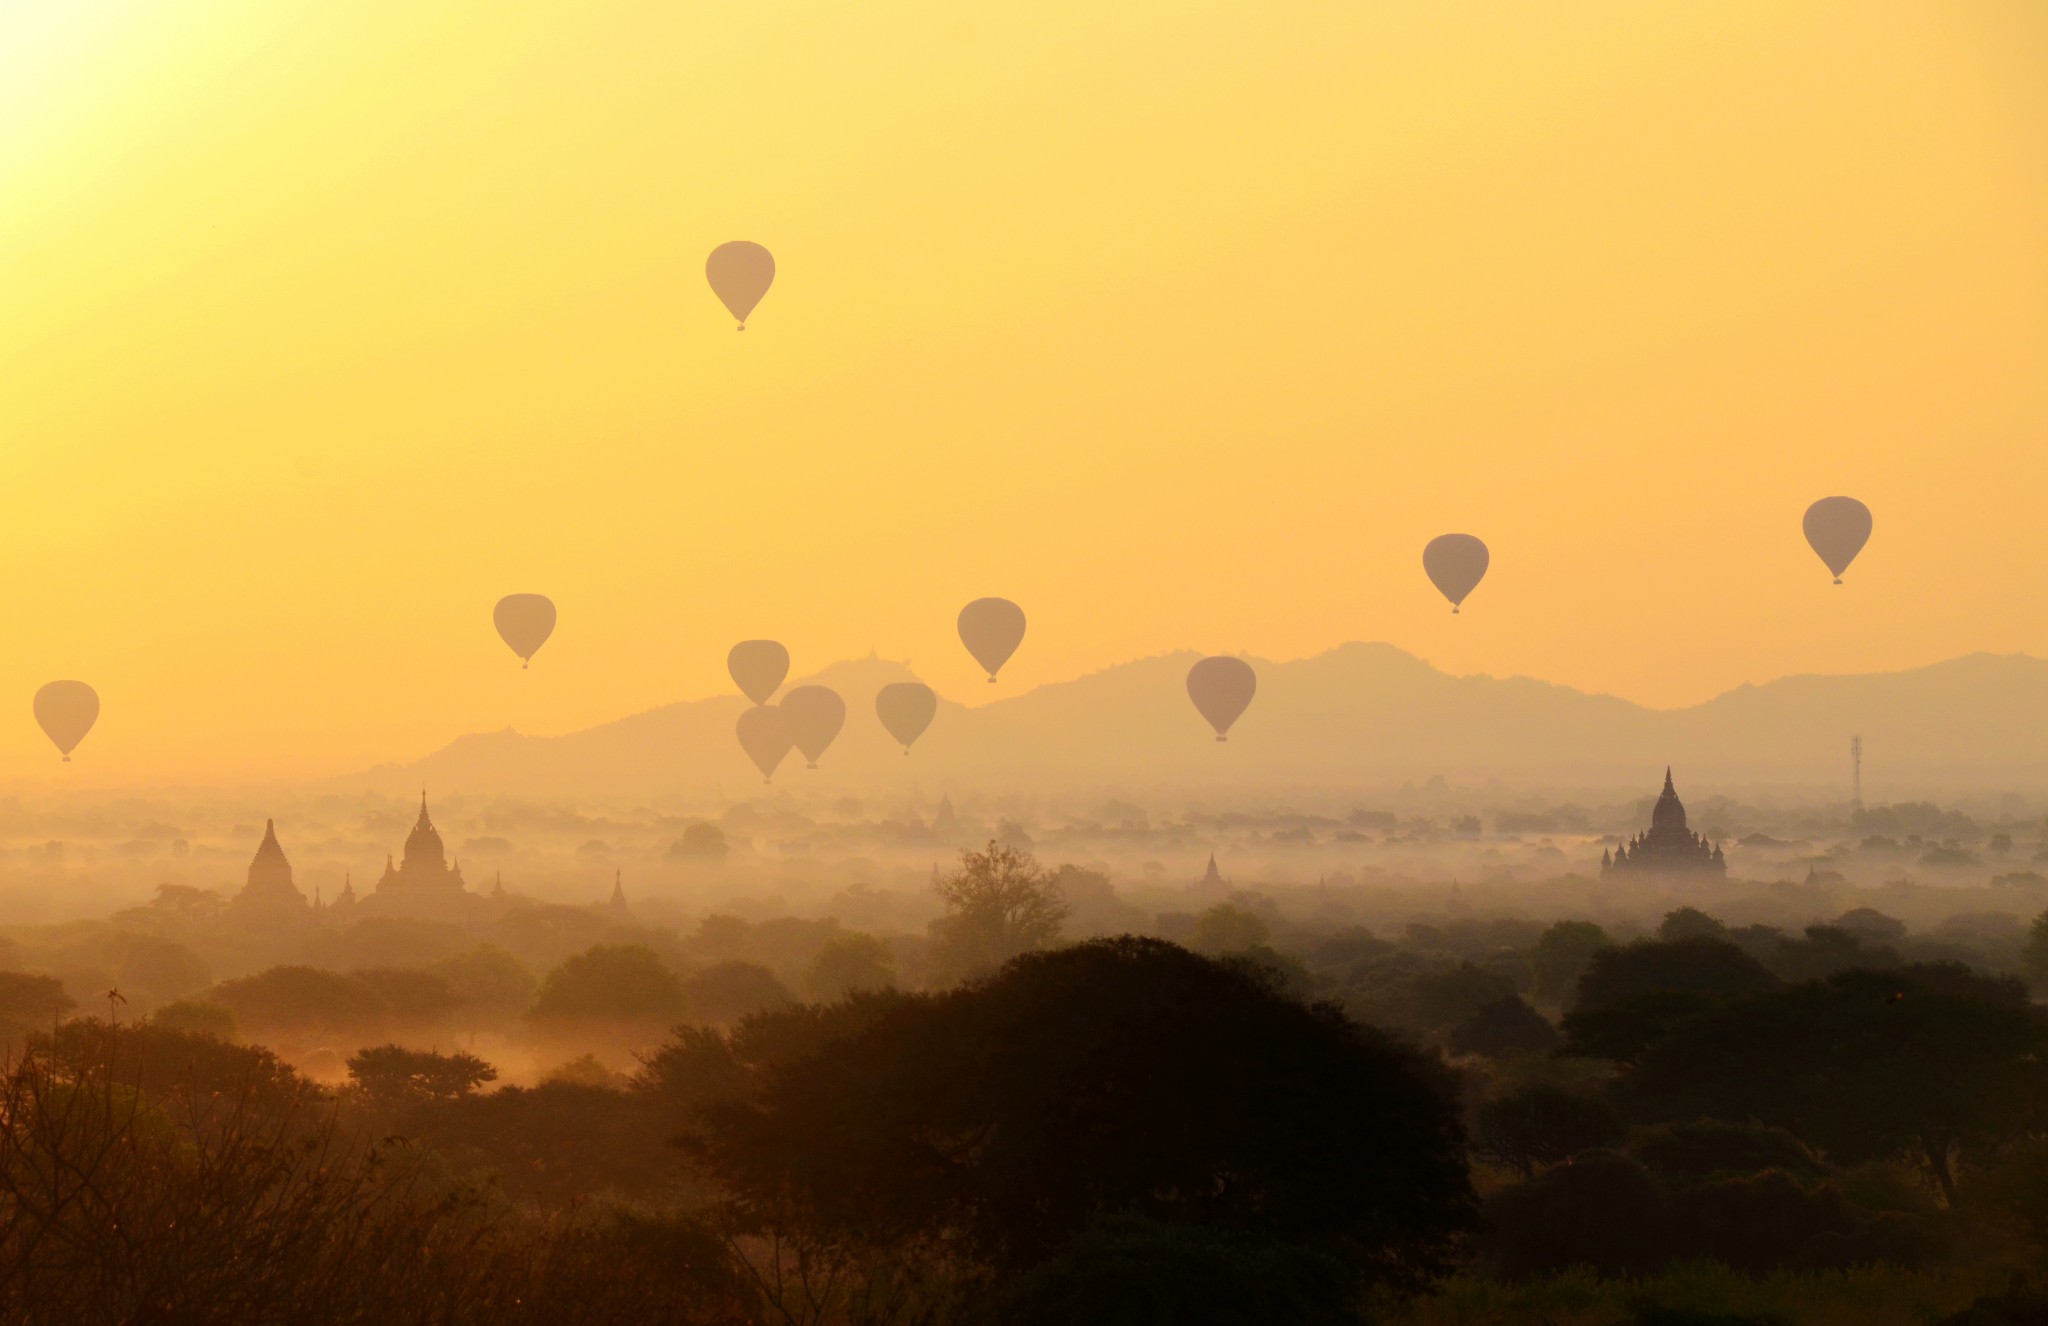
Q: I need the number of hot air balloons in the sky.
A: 11